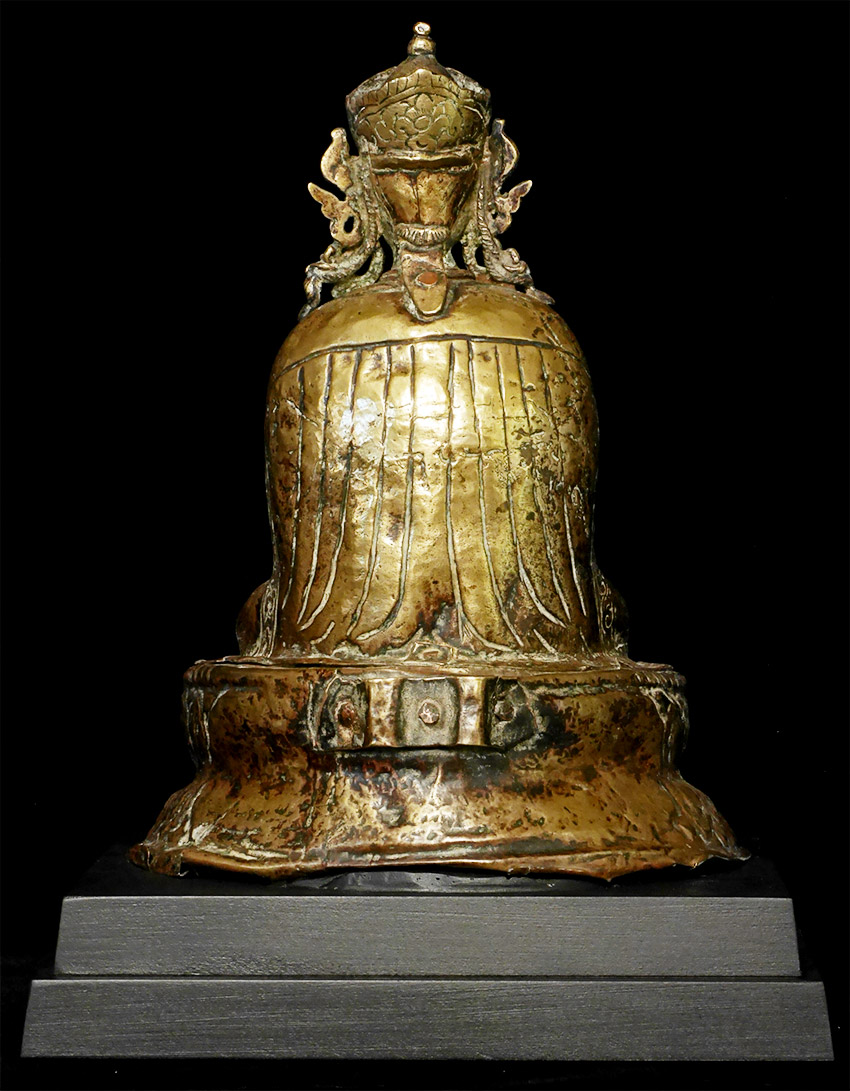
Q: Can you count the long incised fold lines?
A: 10